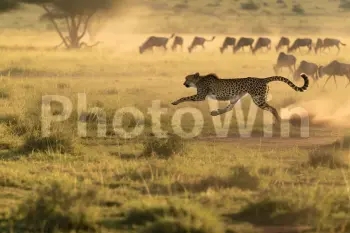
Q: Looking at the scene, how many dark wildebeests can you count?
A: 13